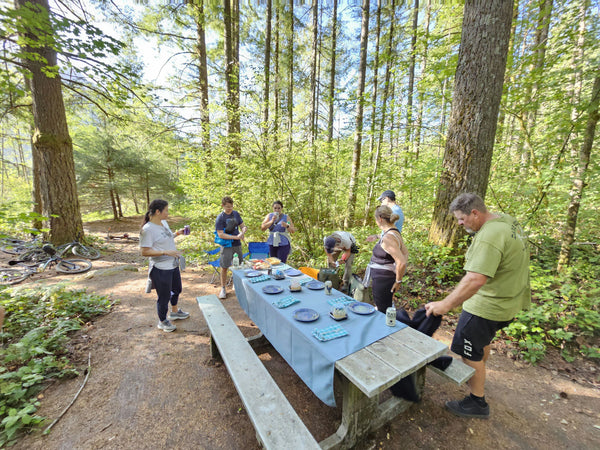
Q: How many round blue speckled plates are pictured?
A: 6